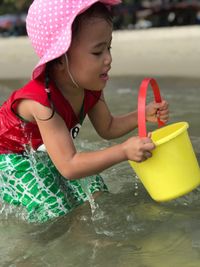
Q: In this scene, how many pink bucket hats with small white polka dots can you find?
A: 1